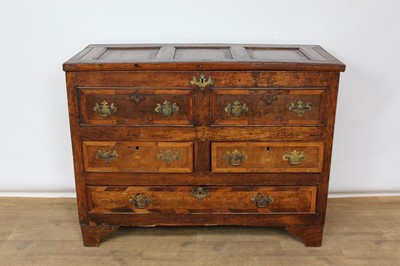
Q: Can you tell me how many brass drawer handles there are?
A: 10